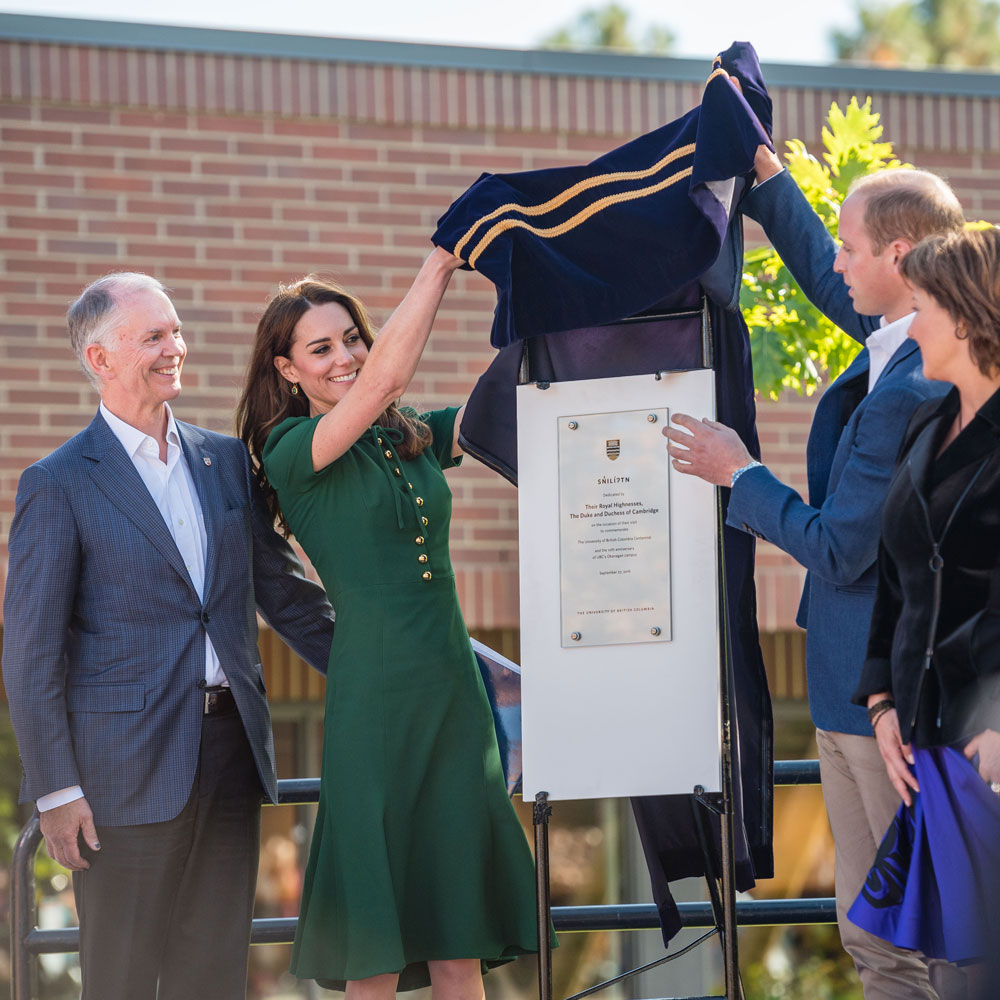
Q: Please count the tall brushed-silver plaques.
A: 1